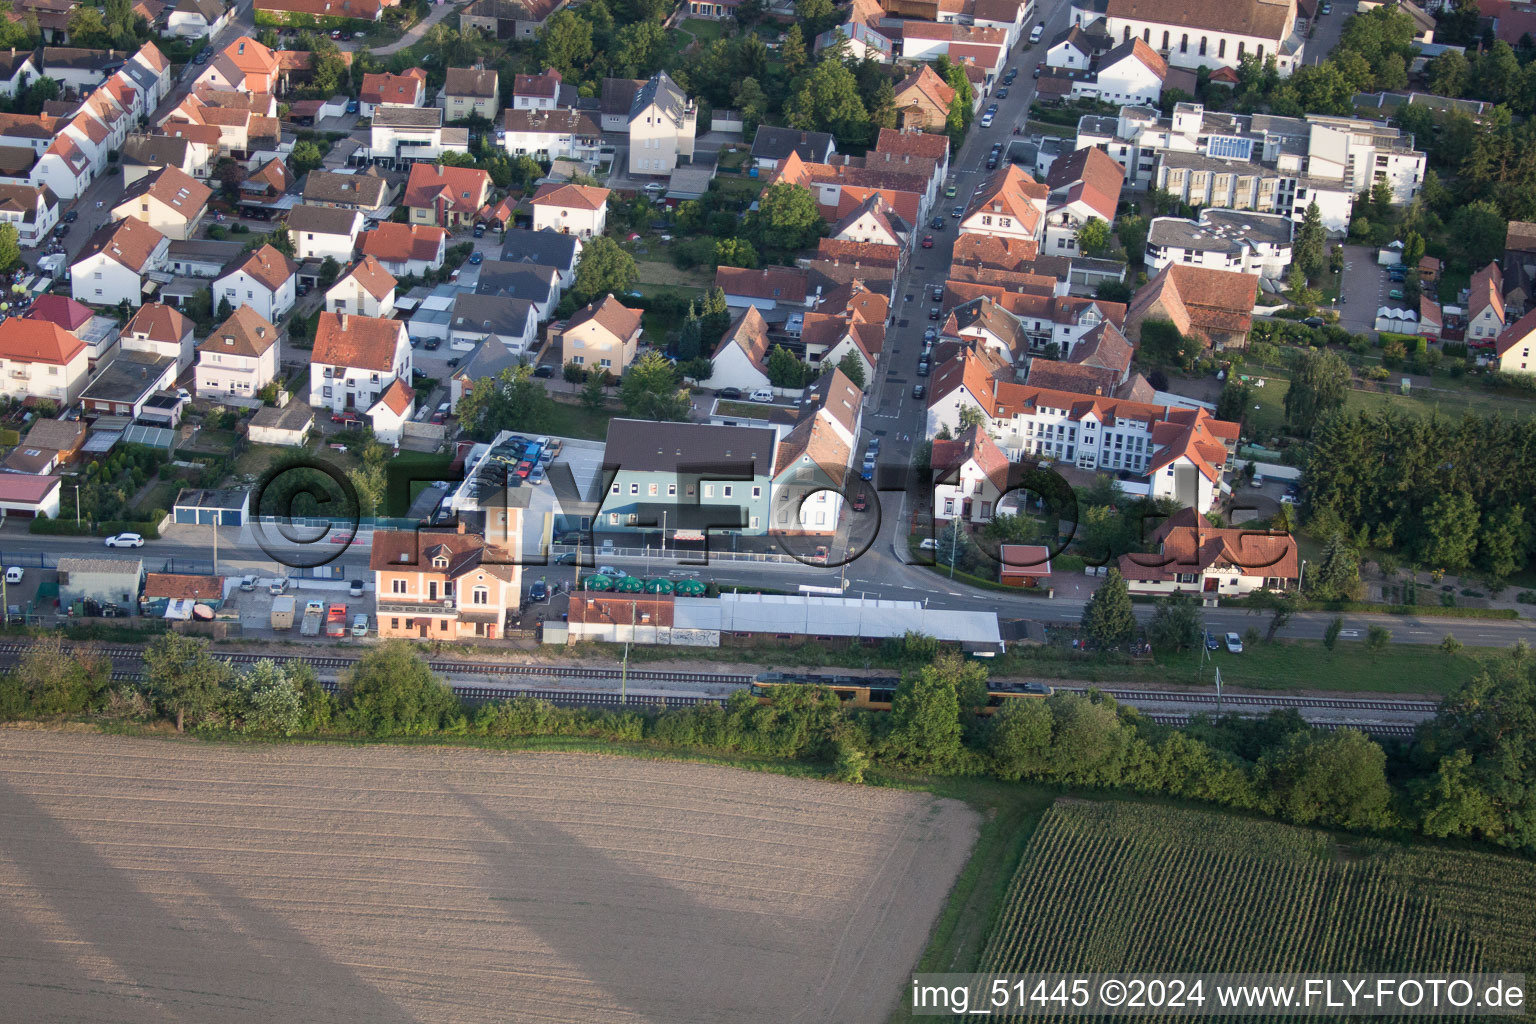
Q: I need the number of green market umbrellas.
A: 4